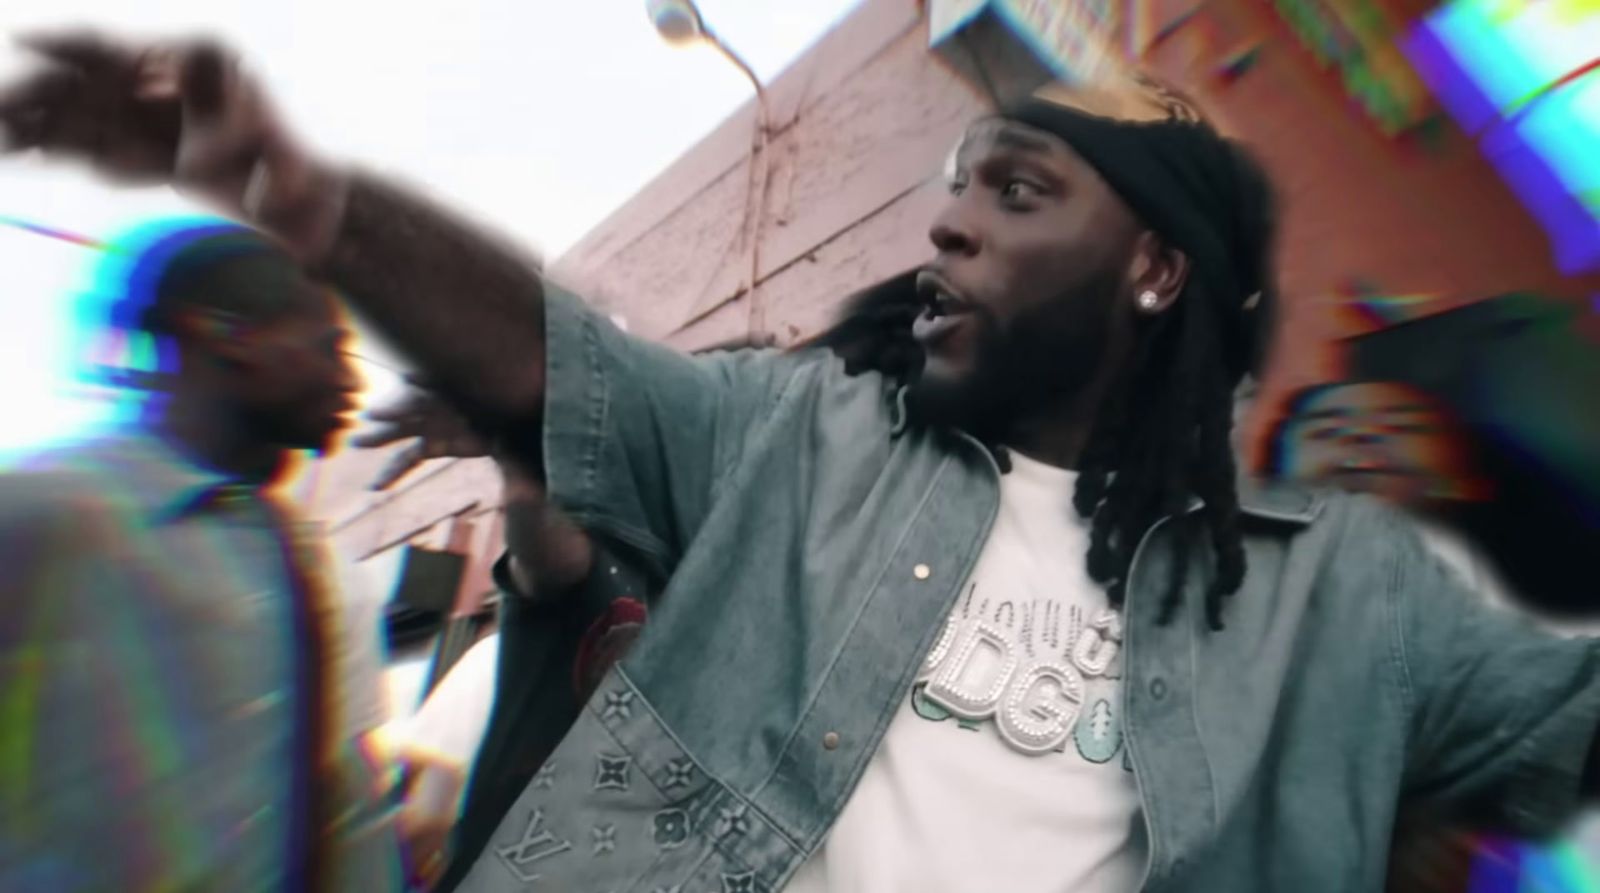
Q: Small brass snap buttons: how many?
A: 2